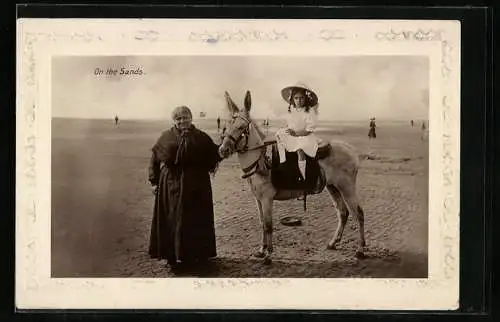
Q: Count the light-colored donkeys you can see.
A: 1